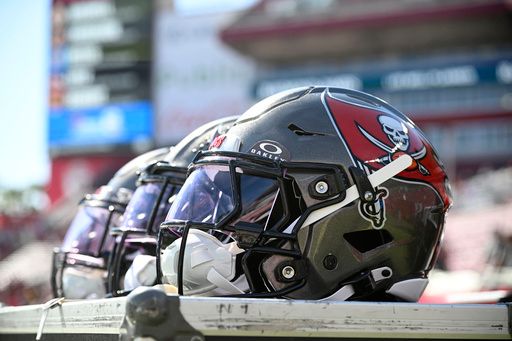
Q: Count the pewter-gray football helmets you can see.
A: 3